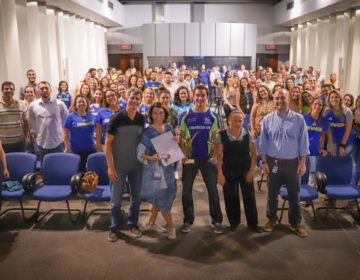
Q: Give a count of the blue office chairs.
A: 5